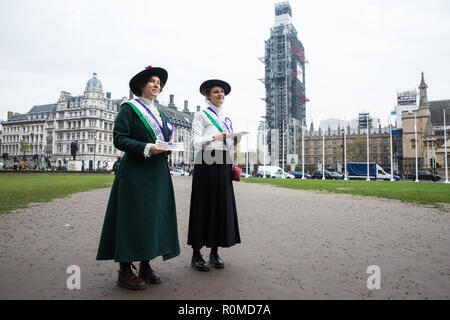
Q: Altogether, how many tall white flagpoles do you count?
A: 10